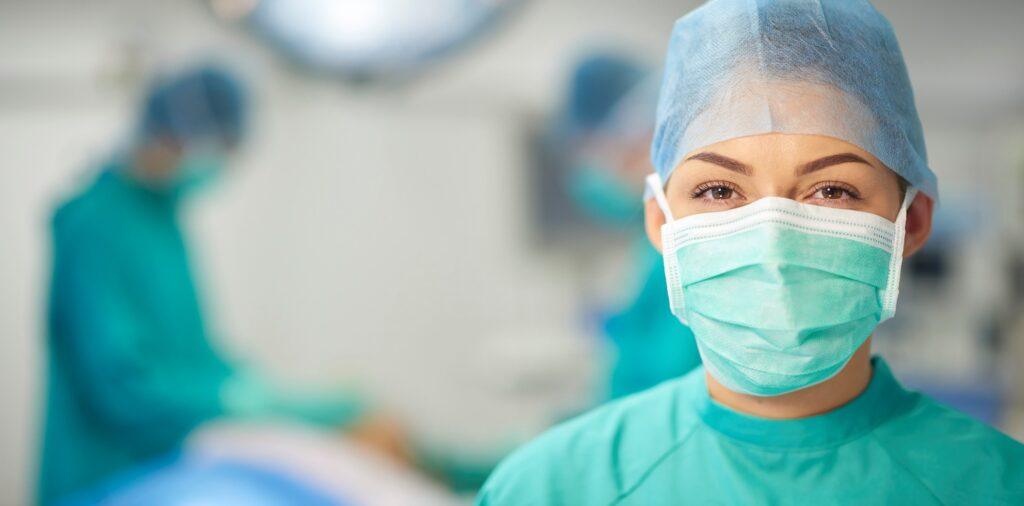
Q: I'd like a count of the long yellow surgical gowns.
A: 0